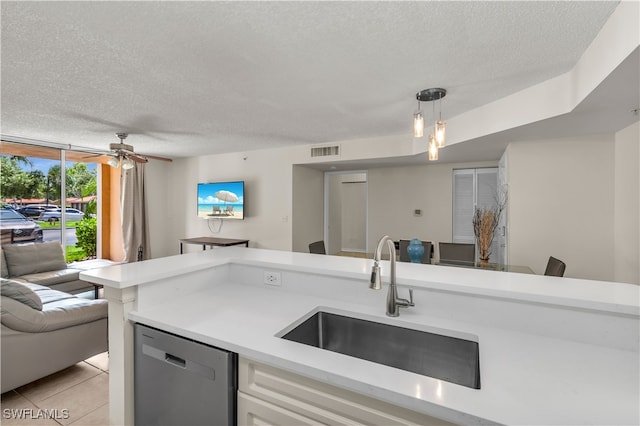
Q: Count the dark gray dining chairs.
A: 4